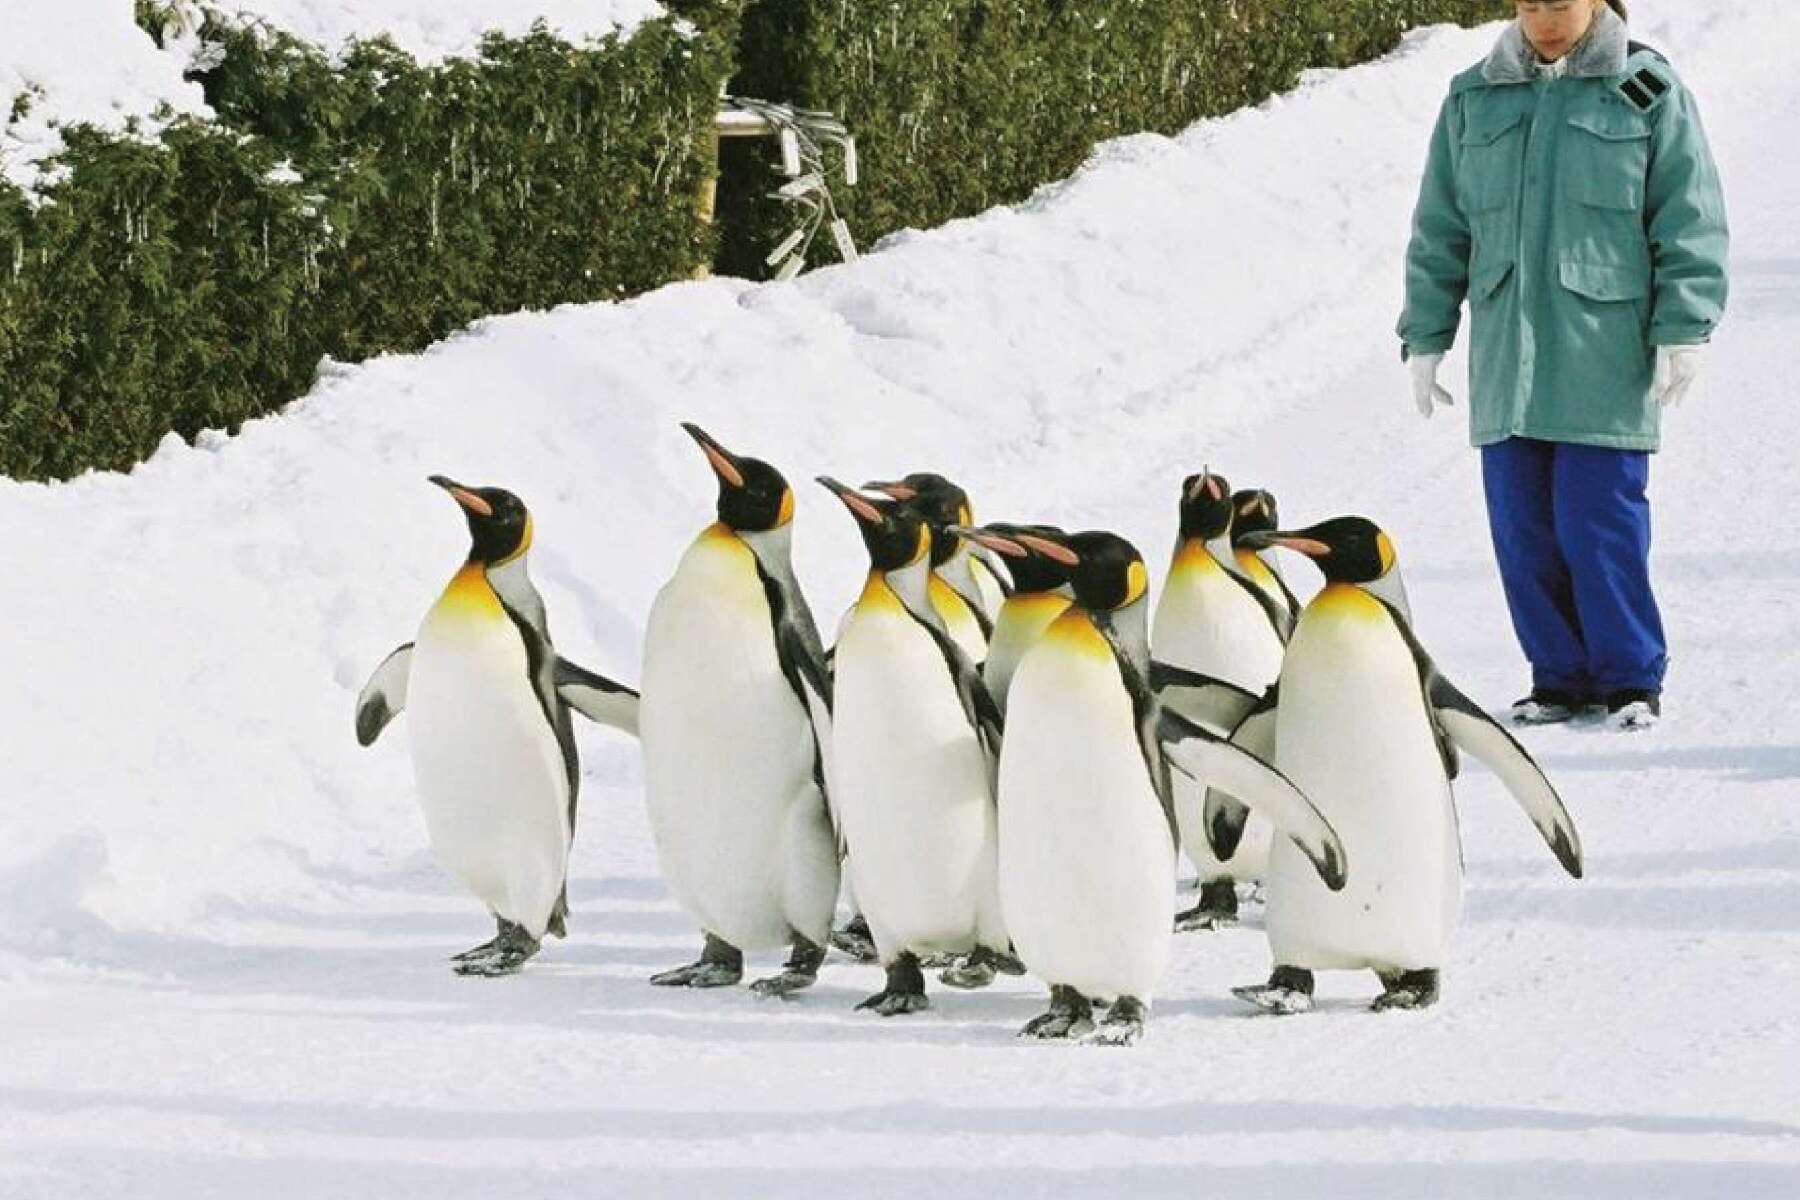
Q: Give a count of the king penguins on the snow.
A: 9